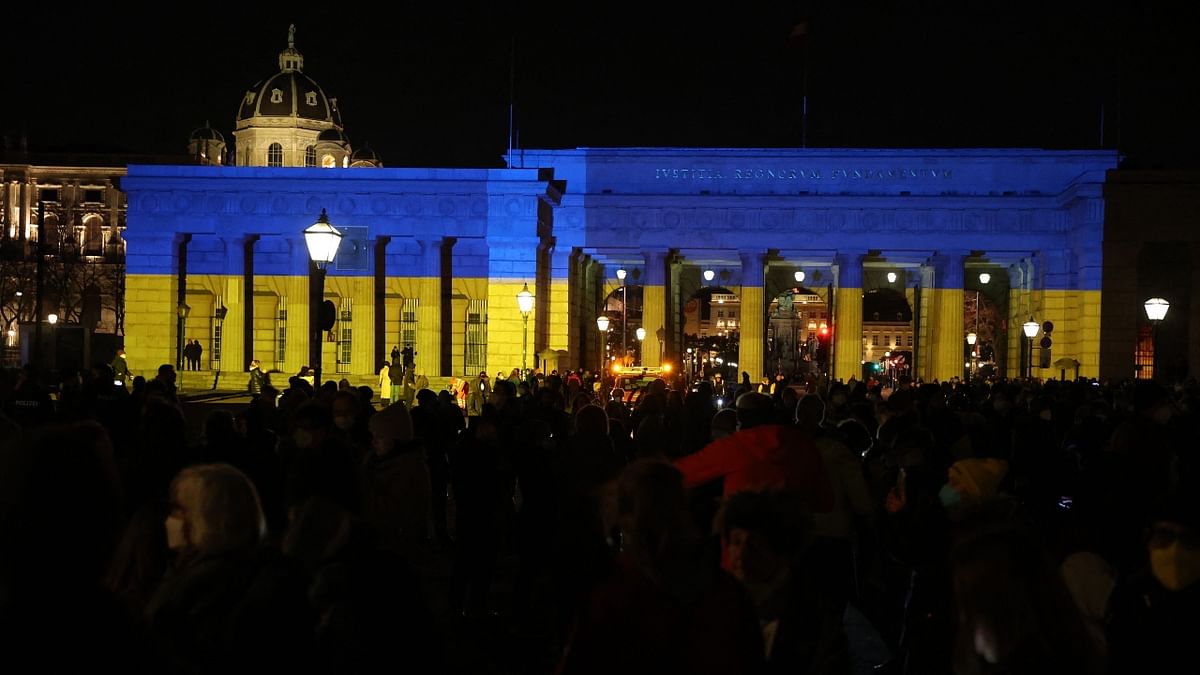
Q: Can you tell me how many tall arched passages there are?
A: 5